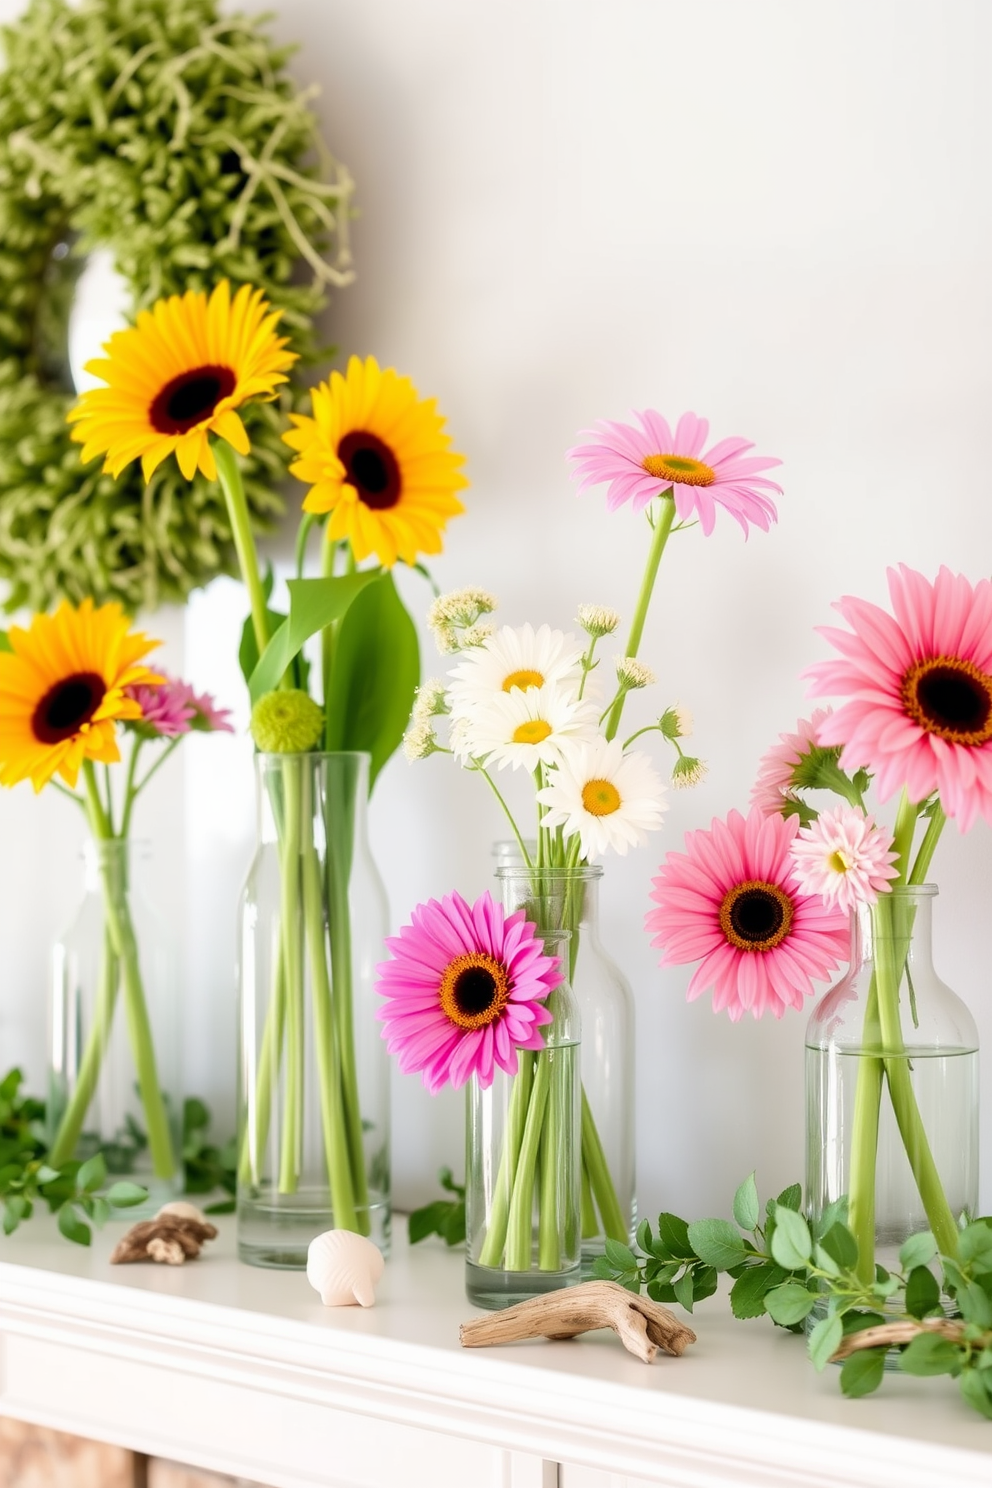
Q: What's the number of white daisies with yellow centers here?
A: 3